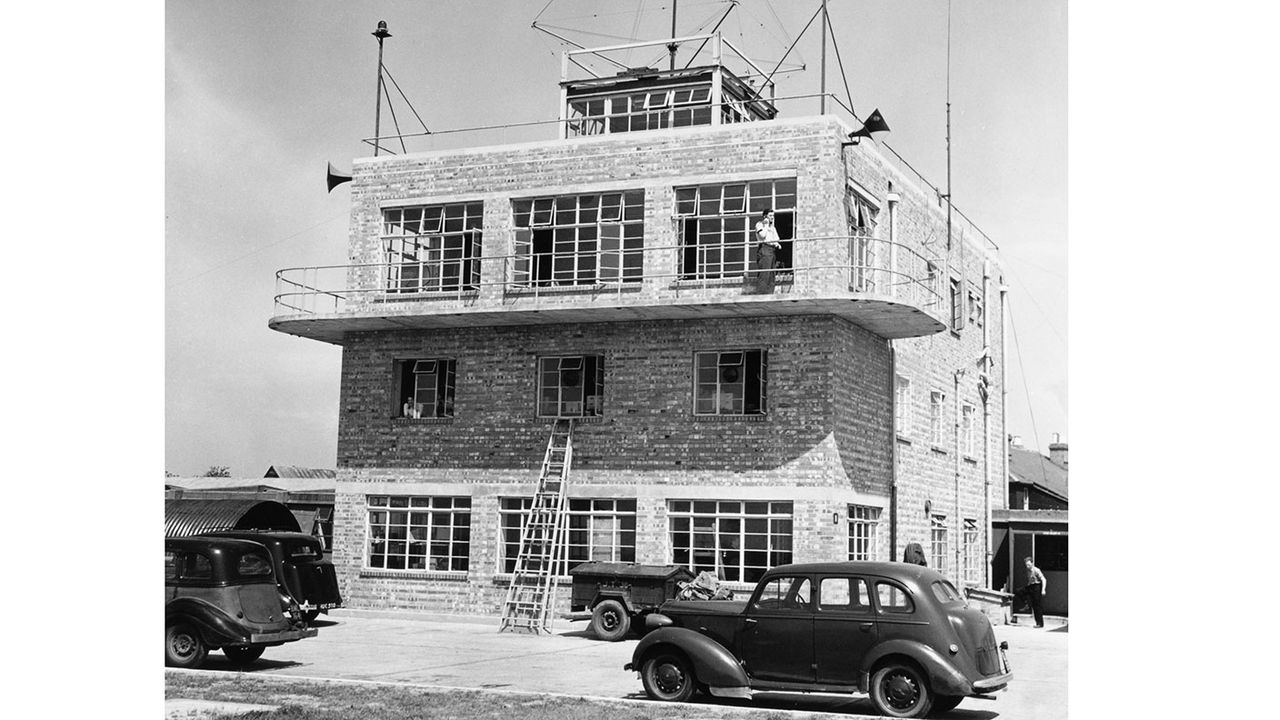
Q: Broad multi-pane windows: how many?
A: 6